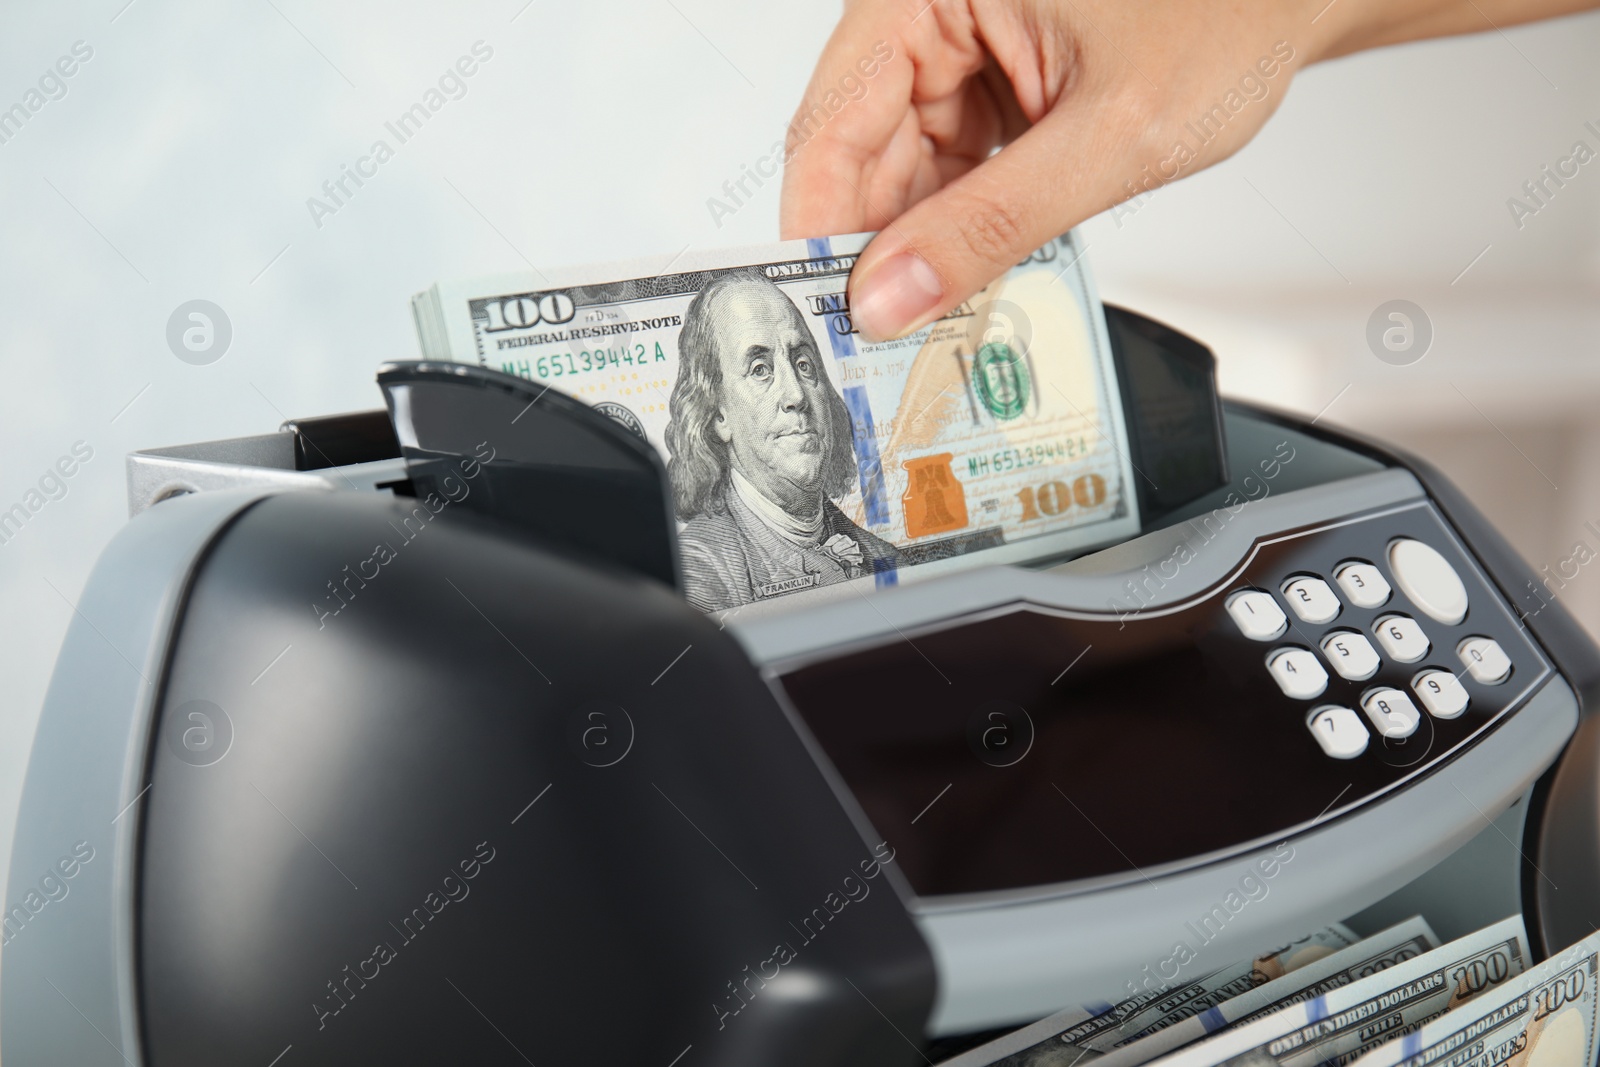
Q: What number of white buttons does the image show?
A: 11